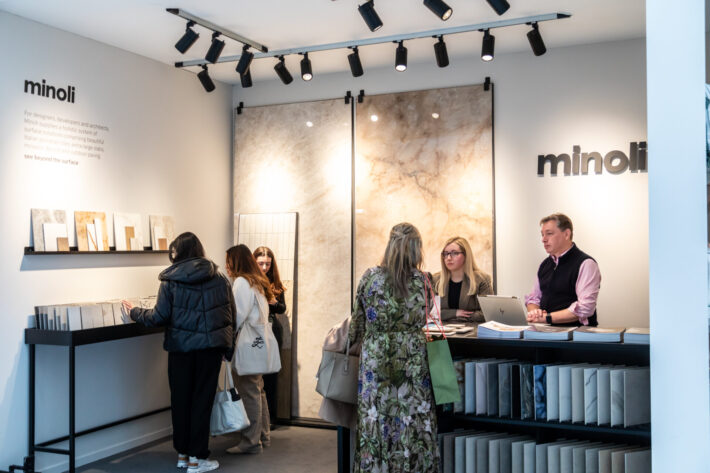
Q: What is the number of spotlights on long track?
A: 9